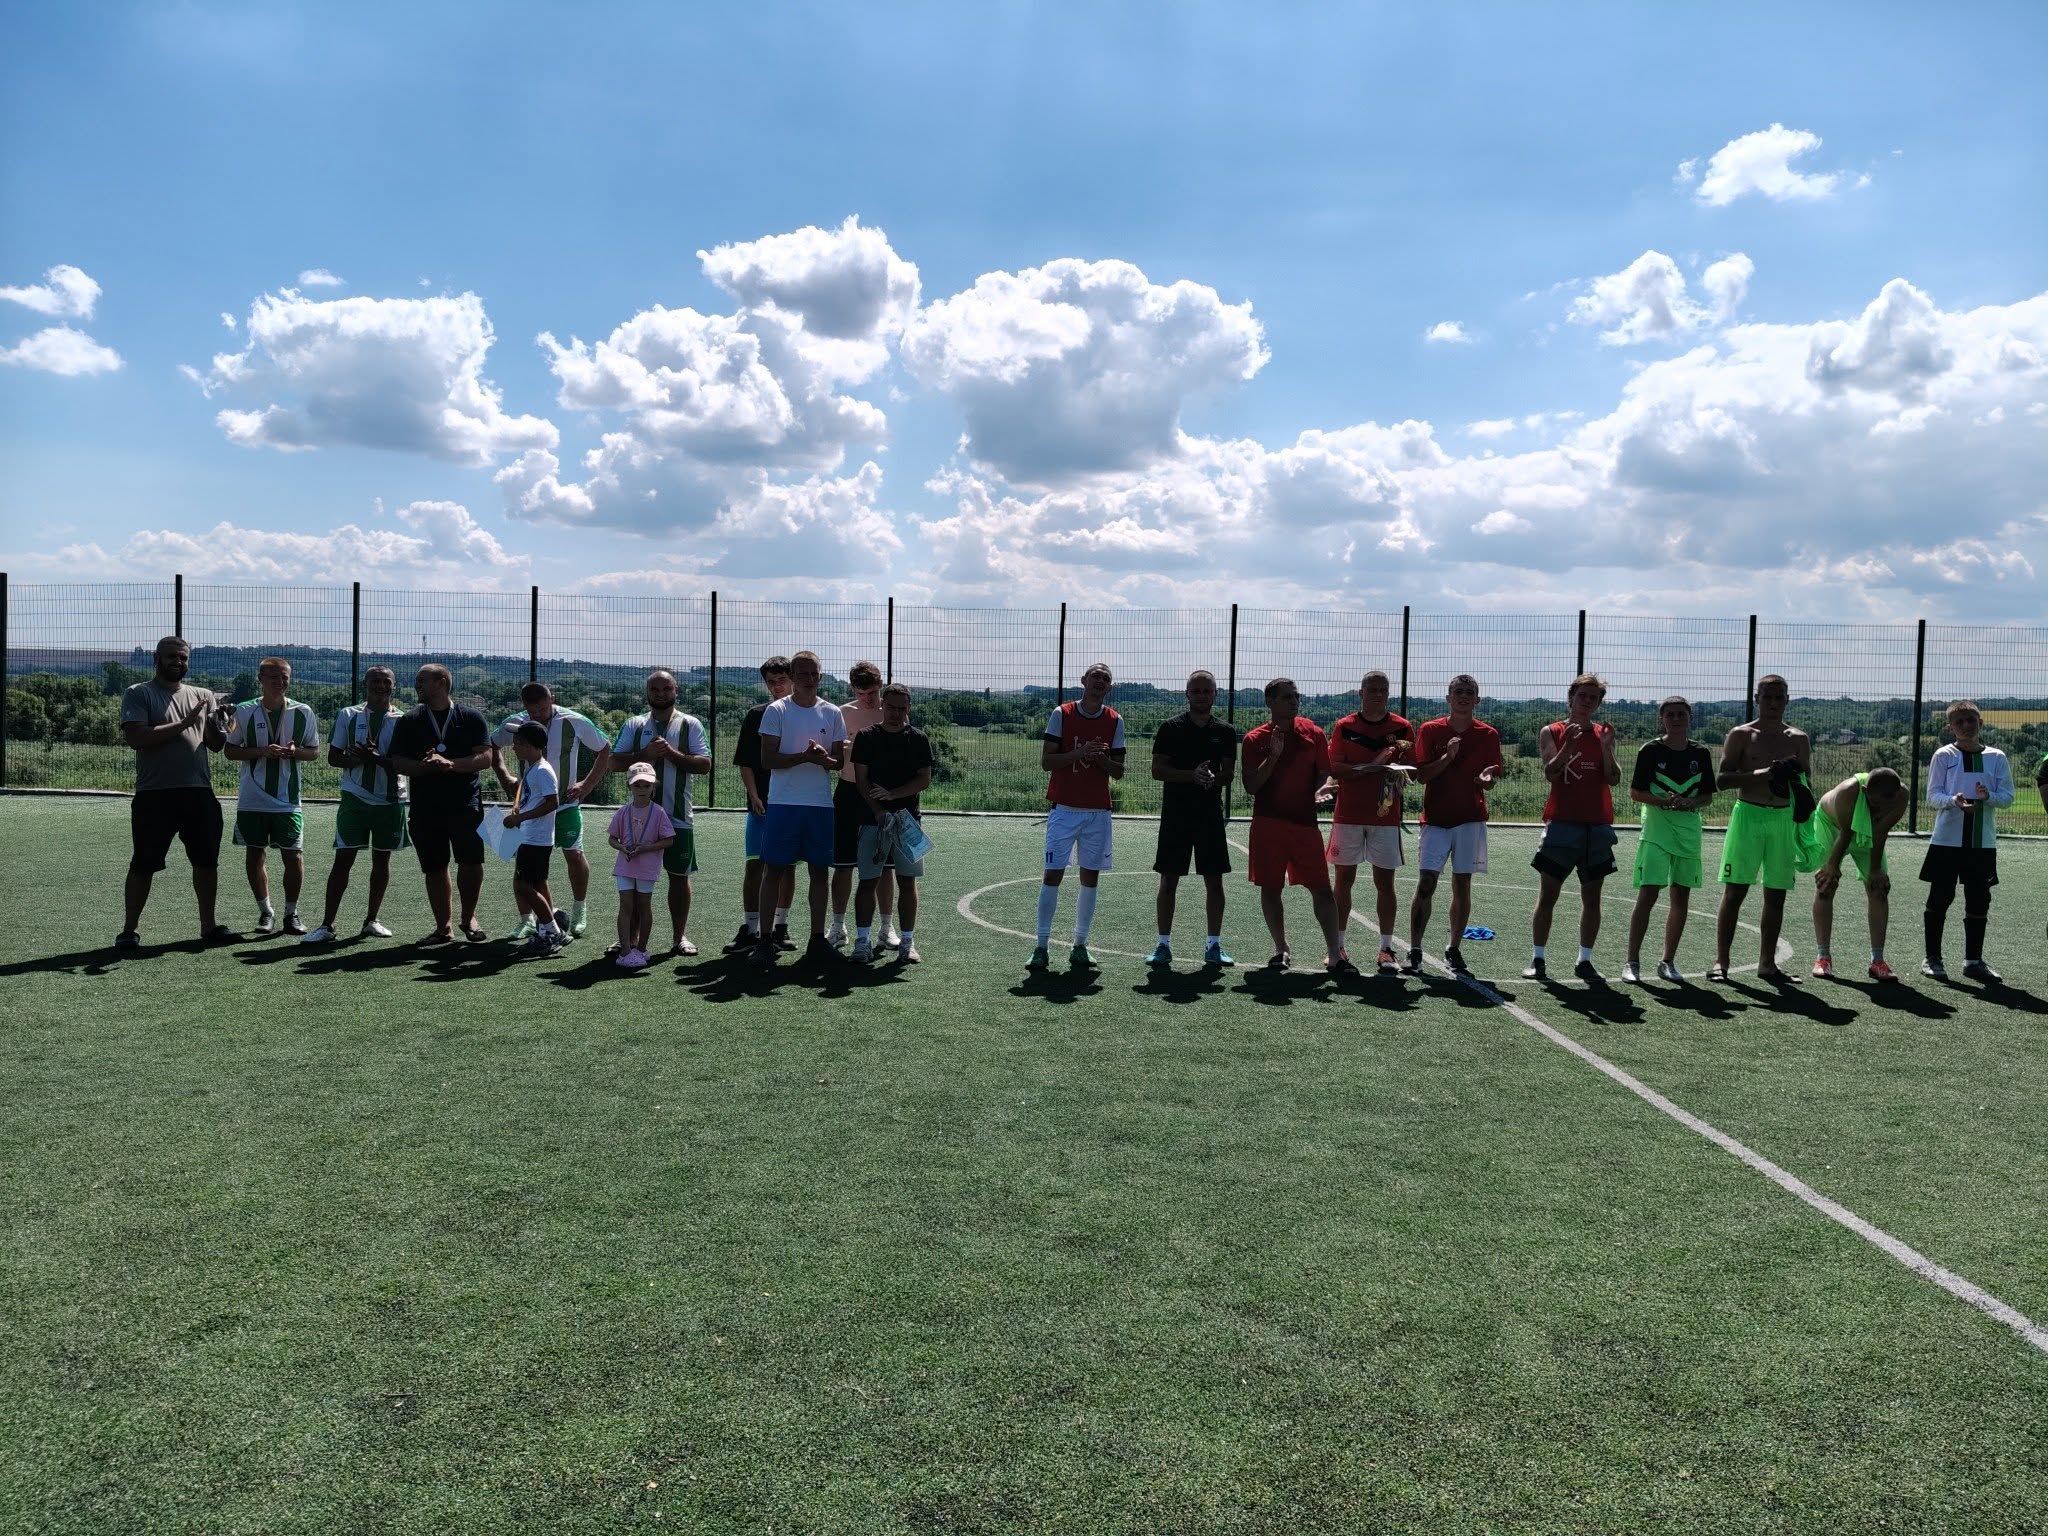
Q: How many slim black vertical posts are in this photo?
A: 12